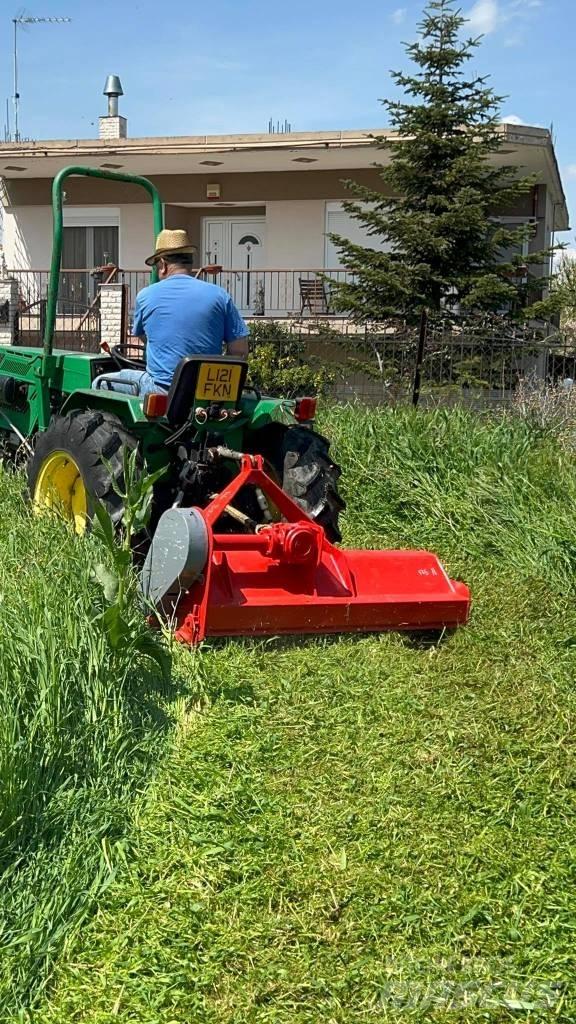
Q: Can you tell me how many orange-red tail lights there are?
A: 2